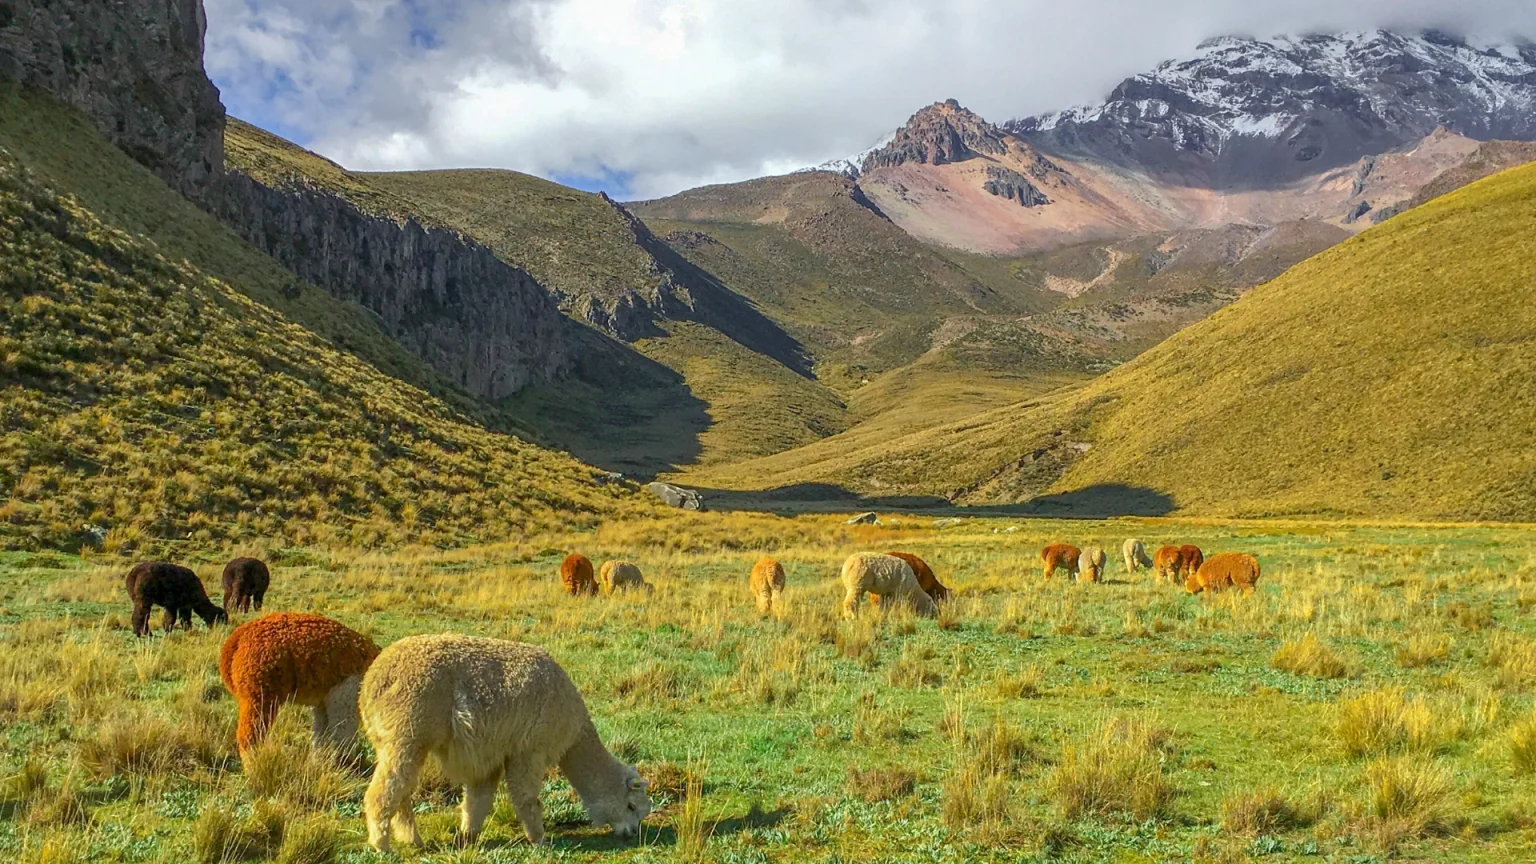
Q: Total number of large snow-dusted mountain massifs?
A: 1